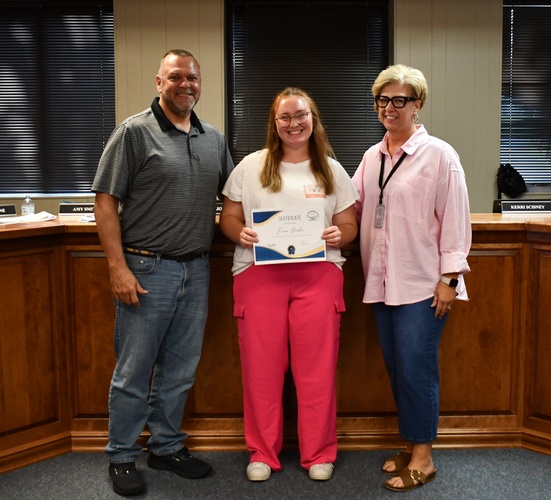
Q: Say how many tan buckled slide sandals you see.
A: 2